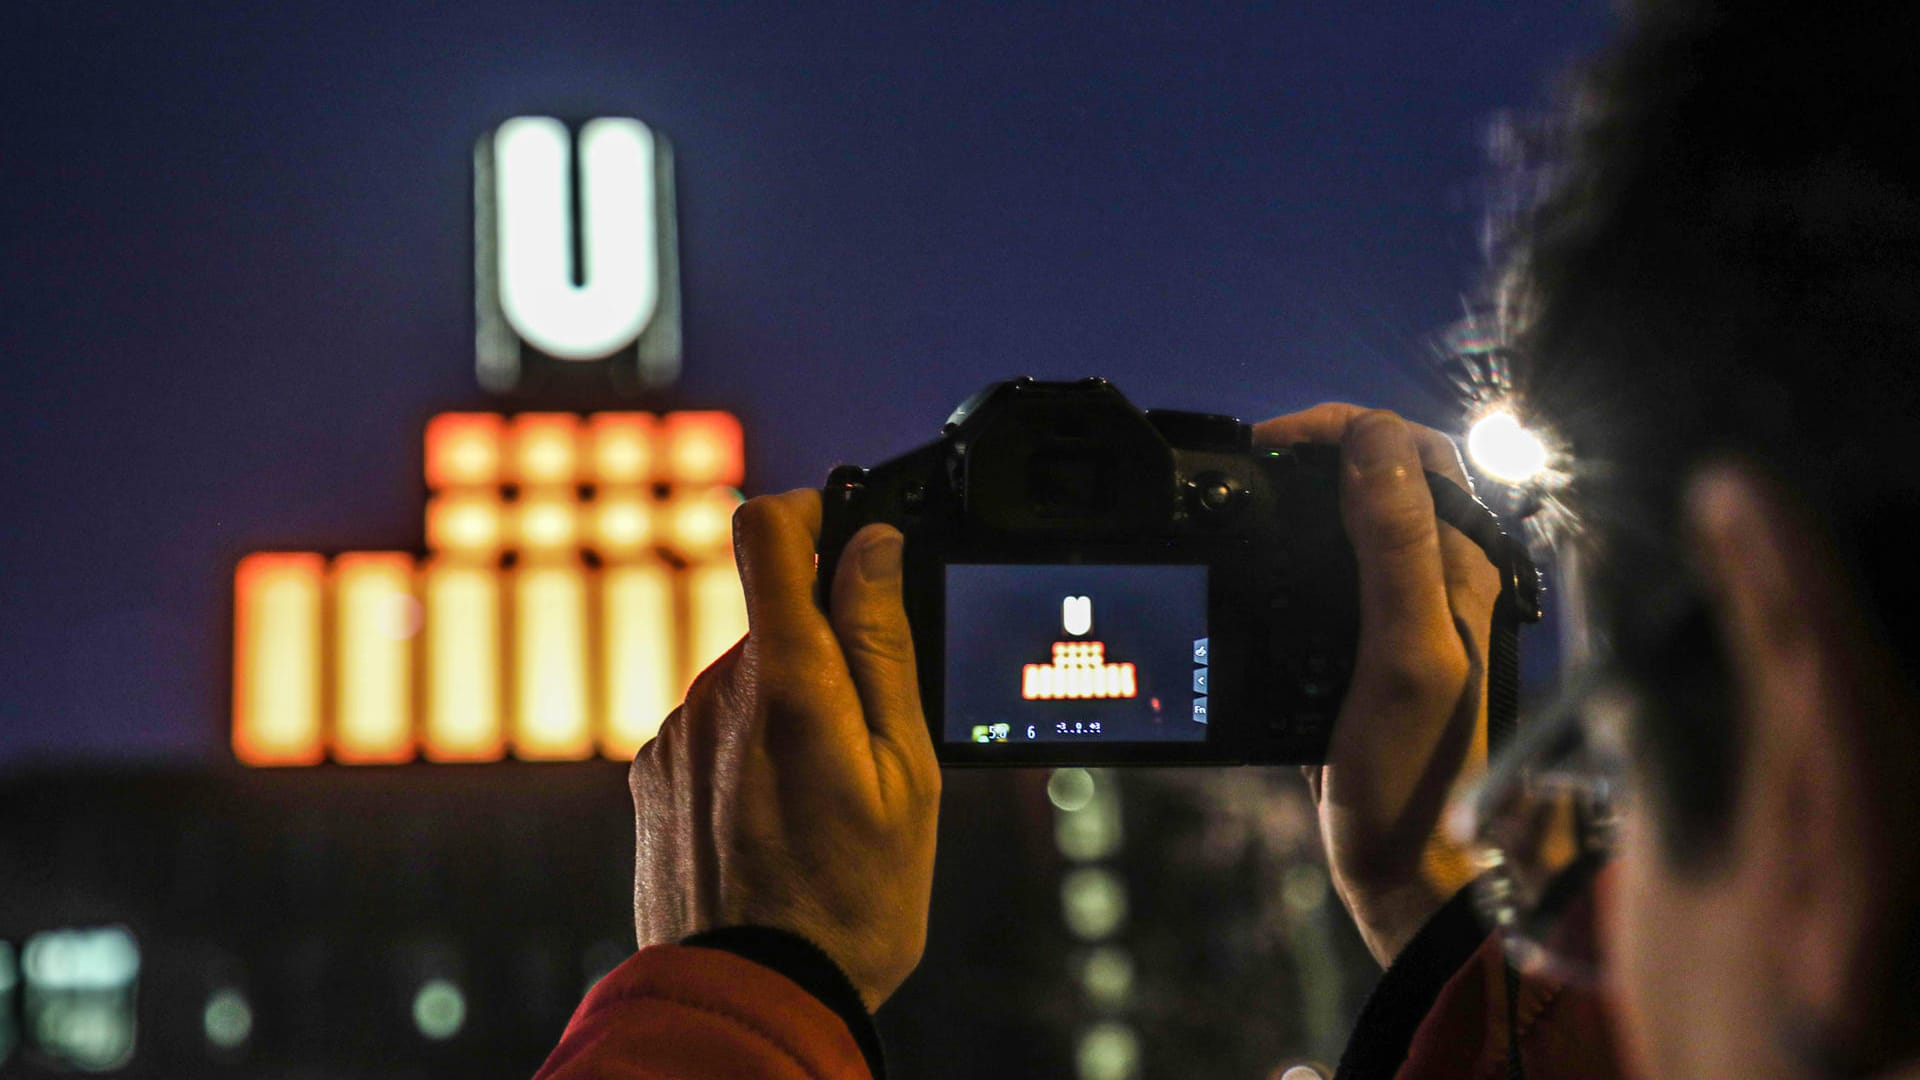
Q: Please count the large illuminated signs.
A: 1